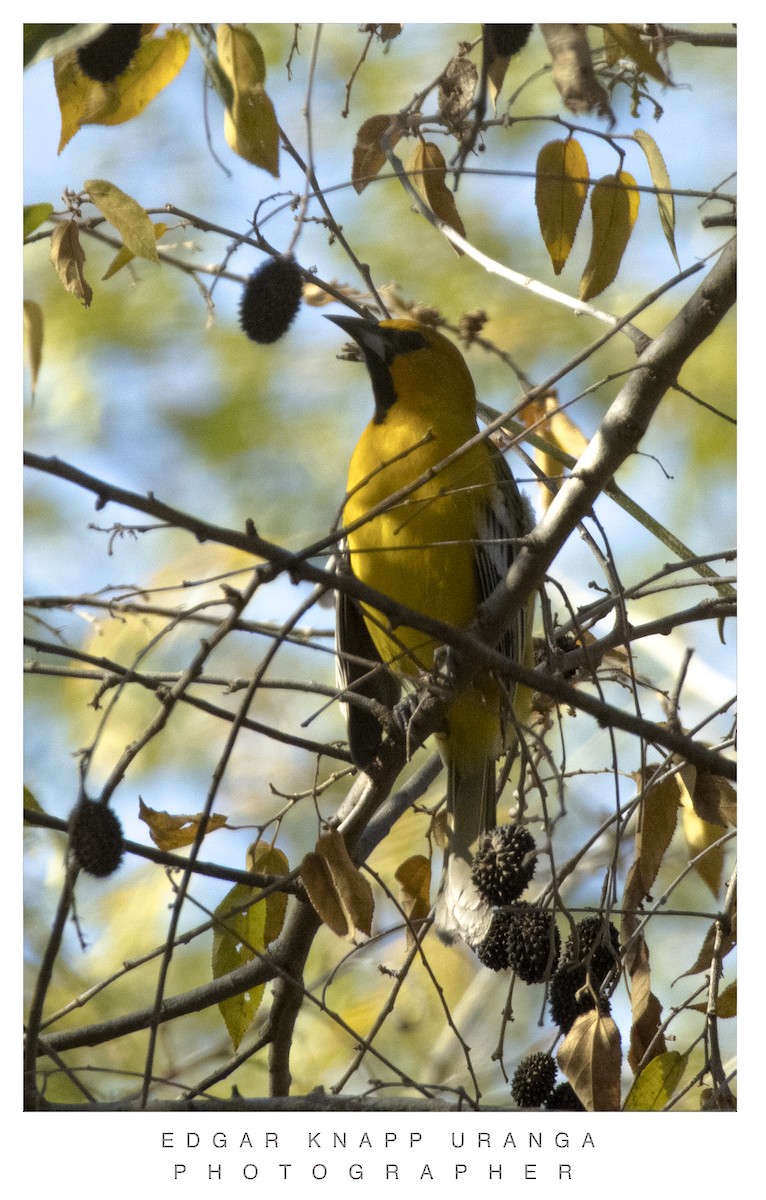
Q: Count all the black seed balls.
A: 11